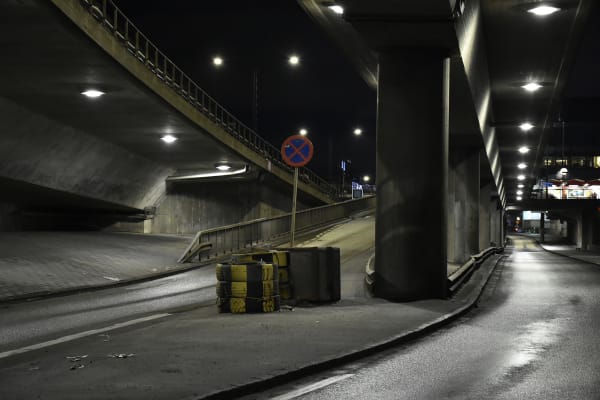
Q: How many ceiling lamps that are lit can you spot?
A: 13